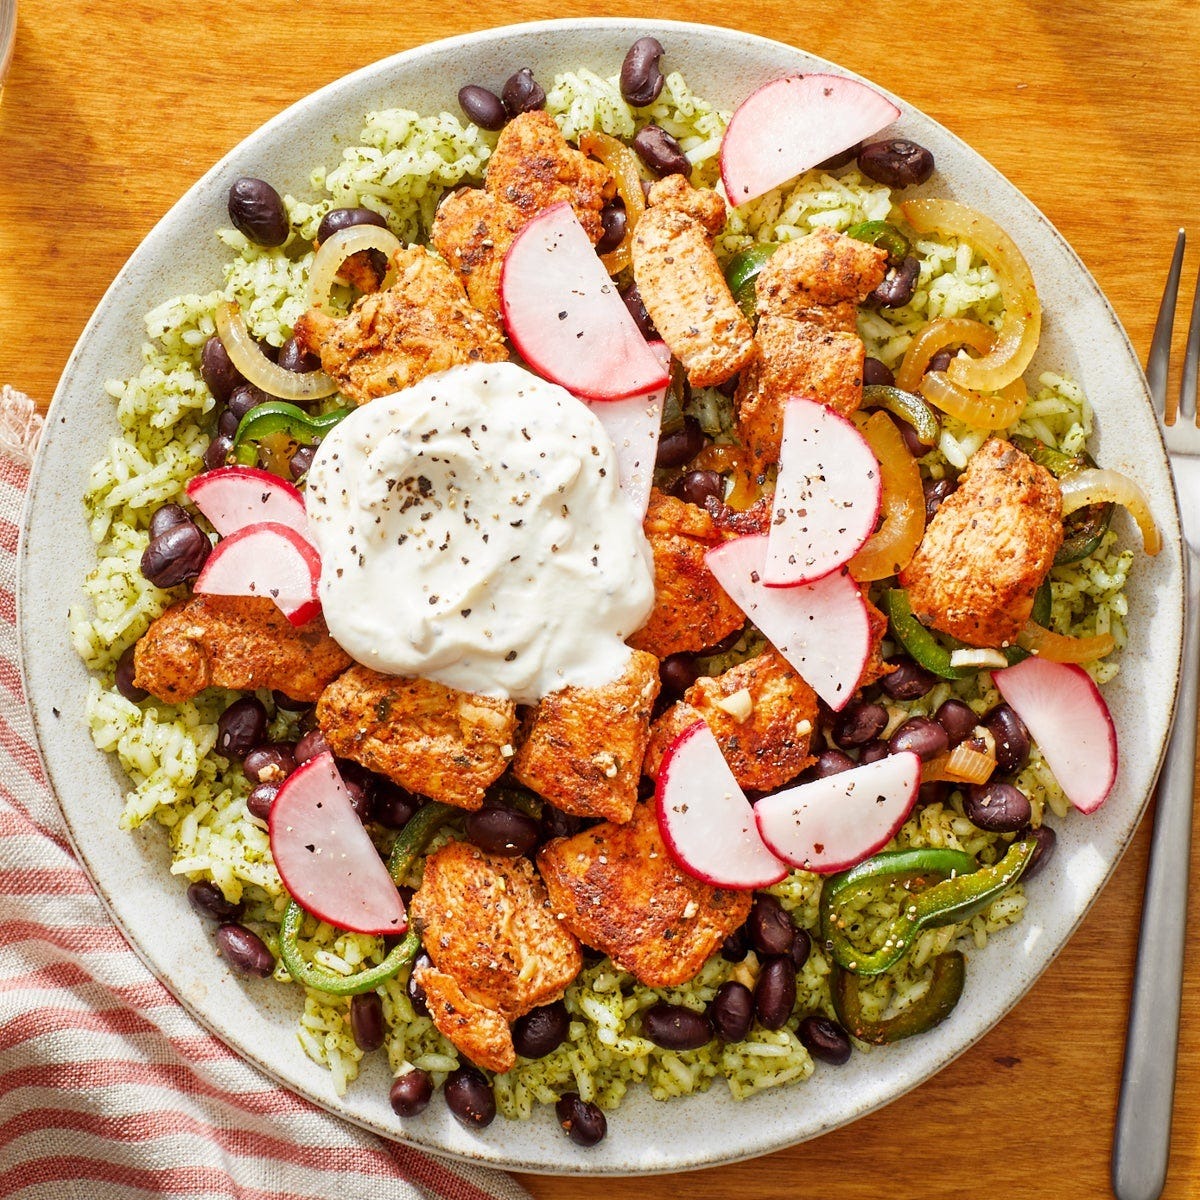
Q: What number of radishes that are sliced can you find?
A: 11